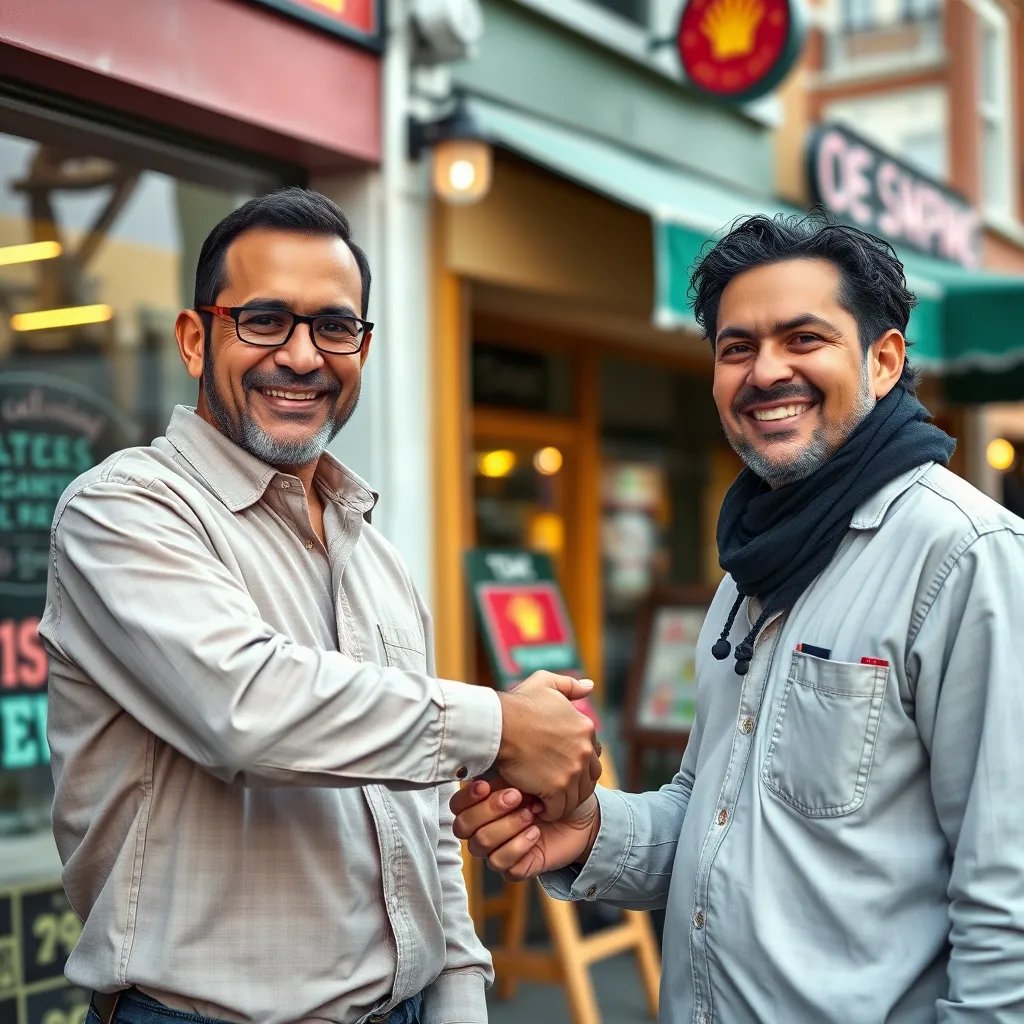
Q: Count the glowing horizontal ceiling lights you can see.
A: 2